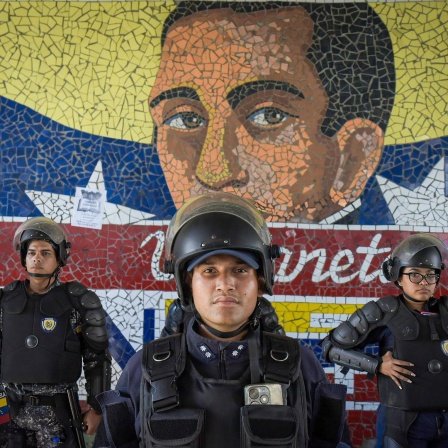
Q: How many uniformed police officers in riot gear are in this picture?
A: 3